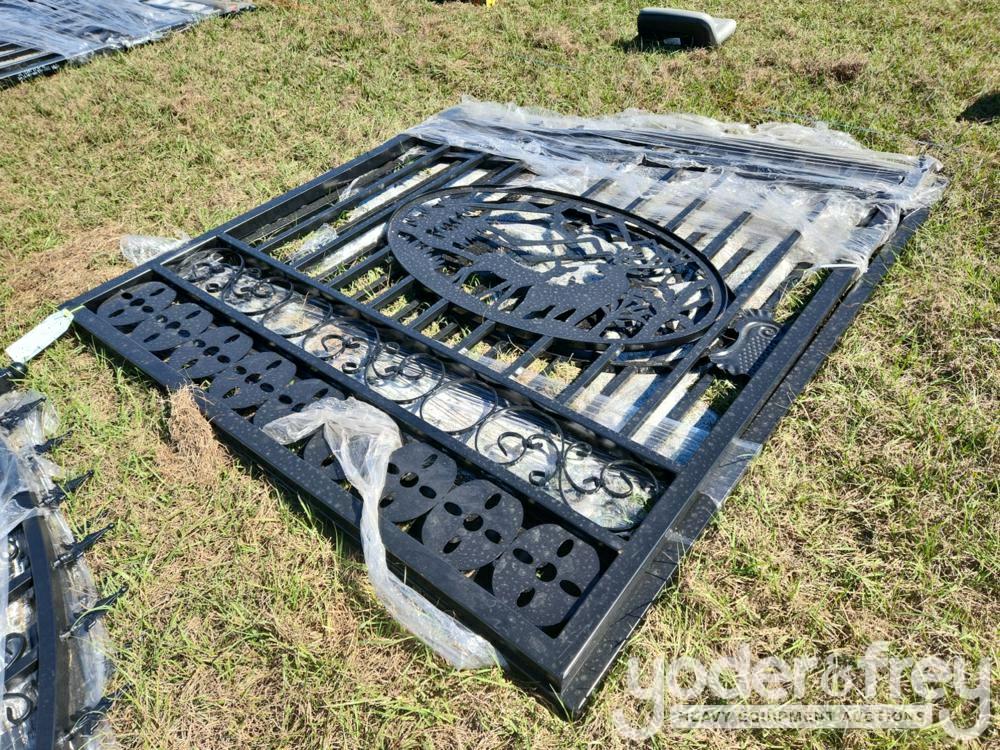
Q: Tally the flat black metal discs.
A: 9